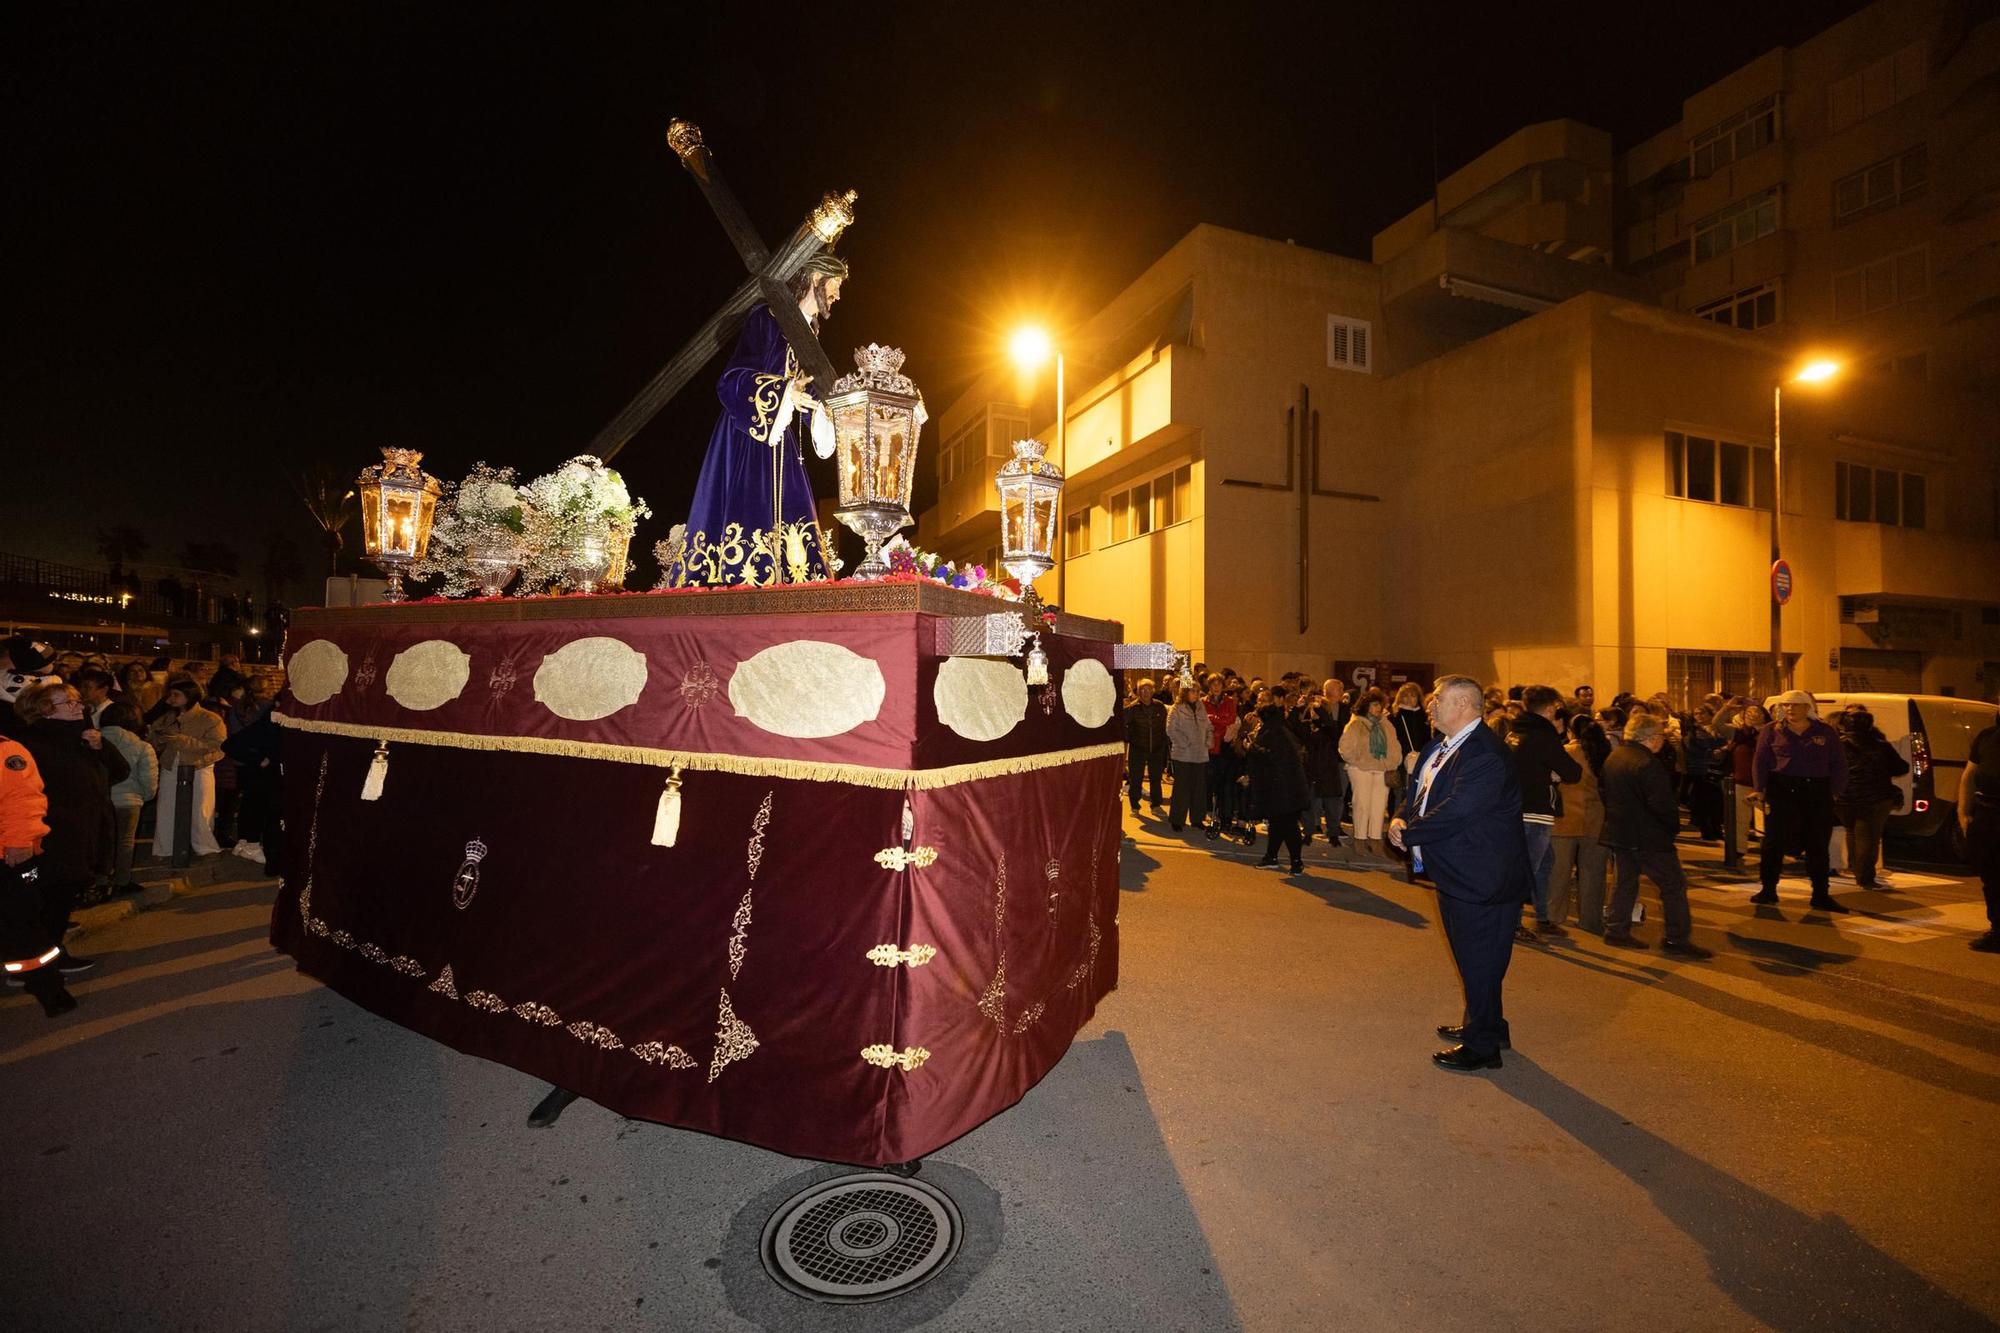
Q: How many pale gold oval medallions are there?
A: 6